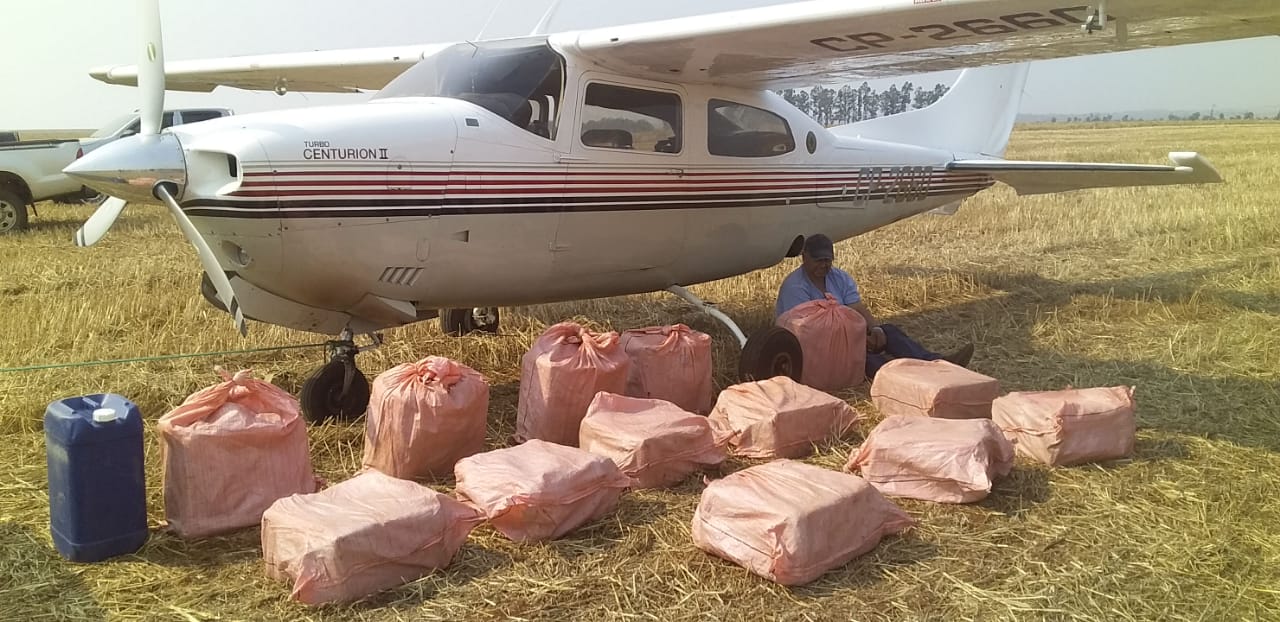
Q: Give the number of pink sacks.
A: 13